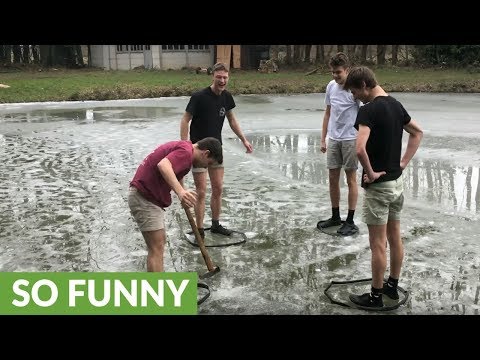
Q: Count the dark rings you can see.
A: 4